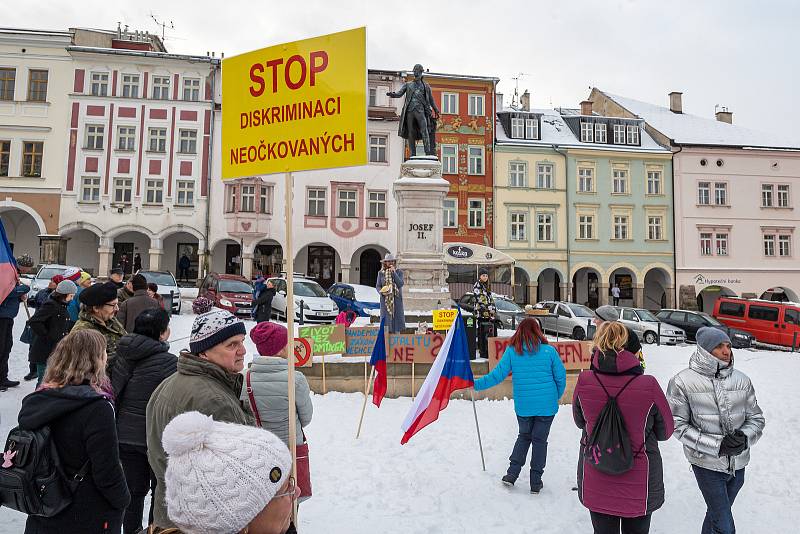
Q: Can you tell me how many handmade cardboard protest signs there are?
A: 5